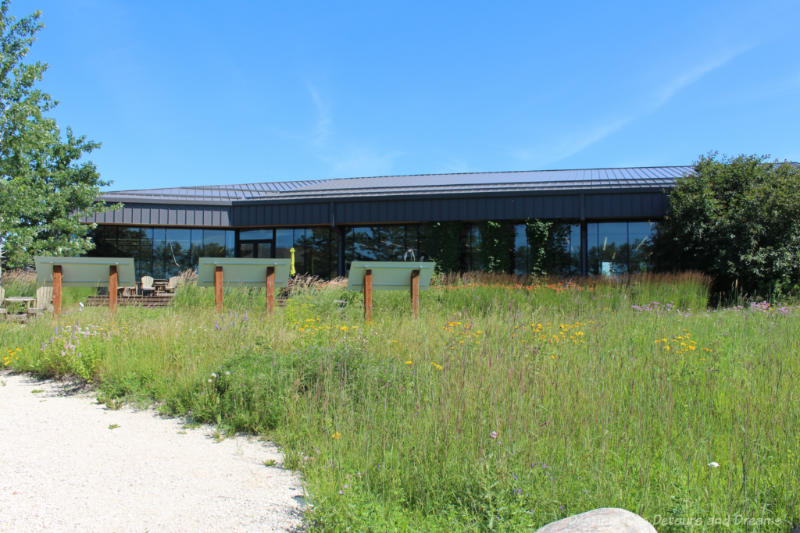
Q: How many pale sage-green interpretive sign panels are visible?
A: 3